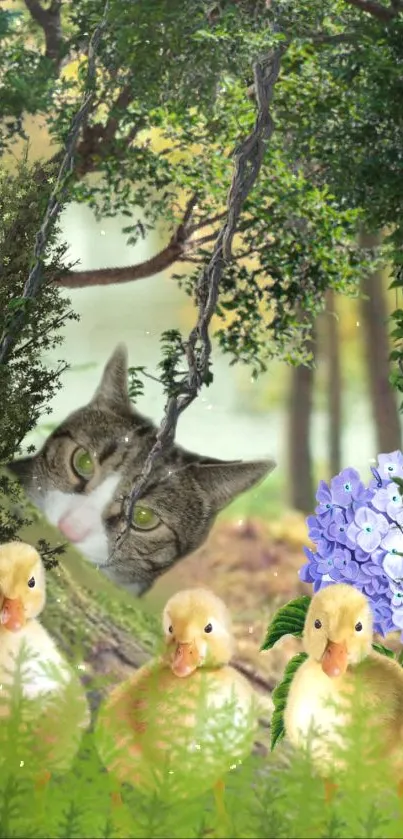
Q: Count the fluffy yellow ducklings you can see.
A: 3